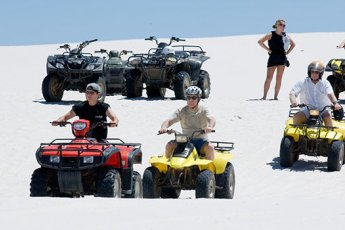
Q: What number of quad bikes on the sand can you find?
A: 7